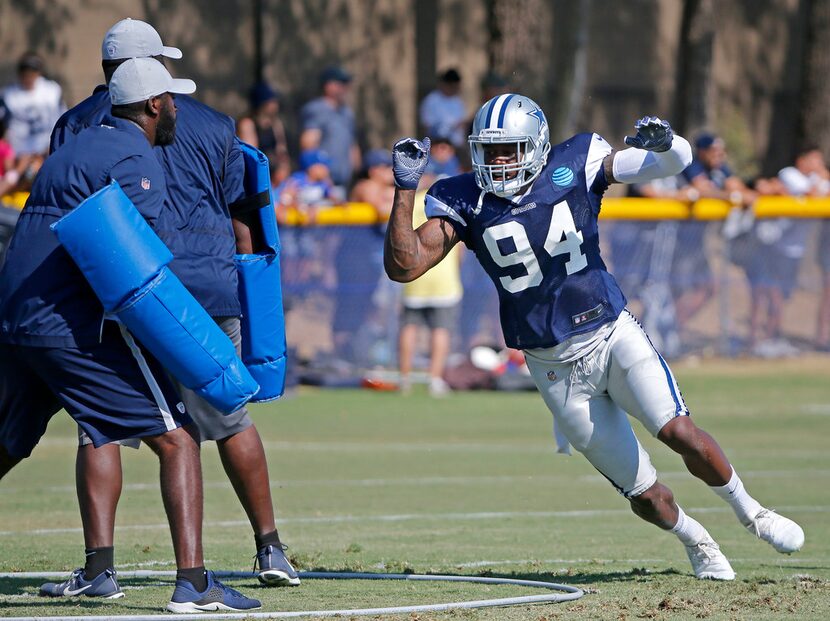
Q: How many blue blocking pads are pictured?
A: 2